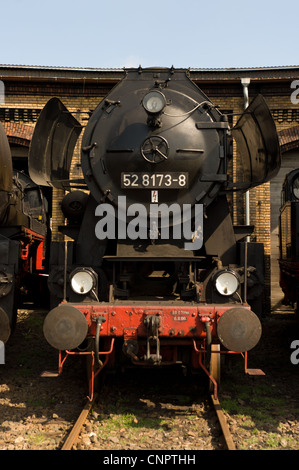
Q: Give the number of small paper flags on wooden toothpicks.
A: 0